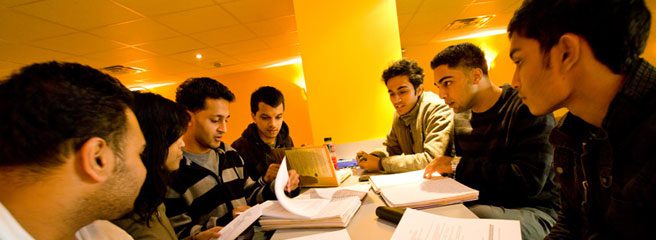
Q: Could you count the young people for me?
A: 7